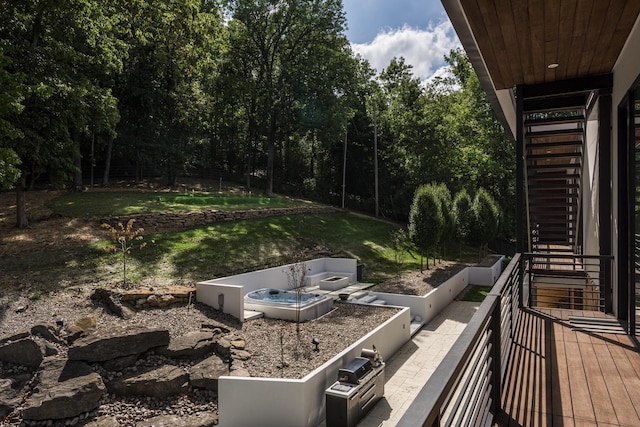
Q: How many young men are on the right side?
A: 0